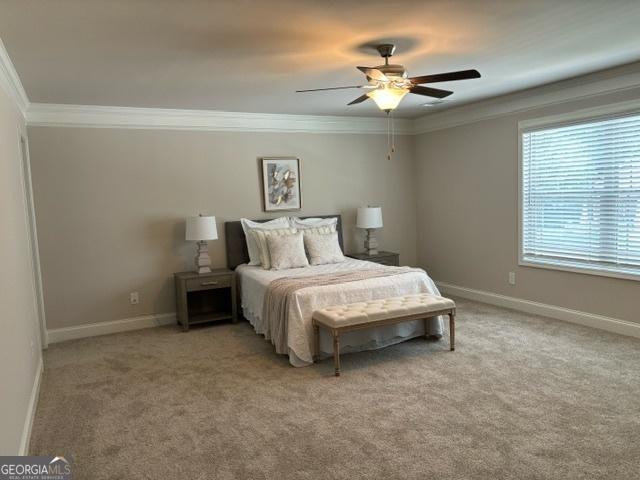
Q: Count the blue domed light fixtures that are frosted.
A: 0